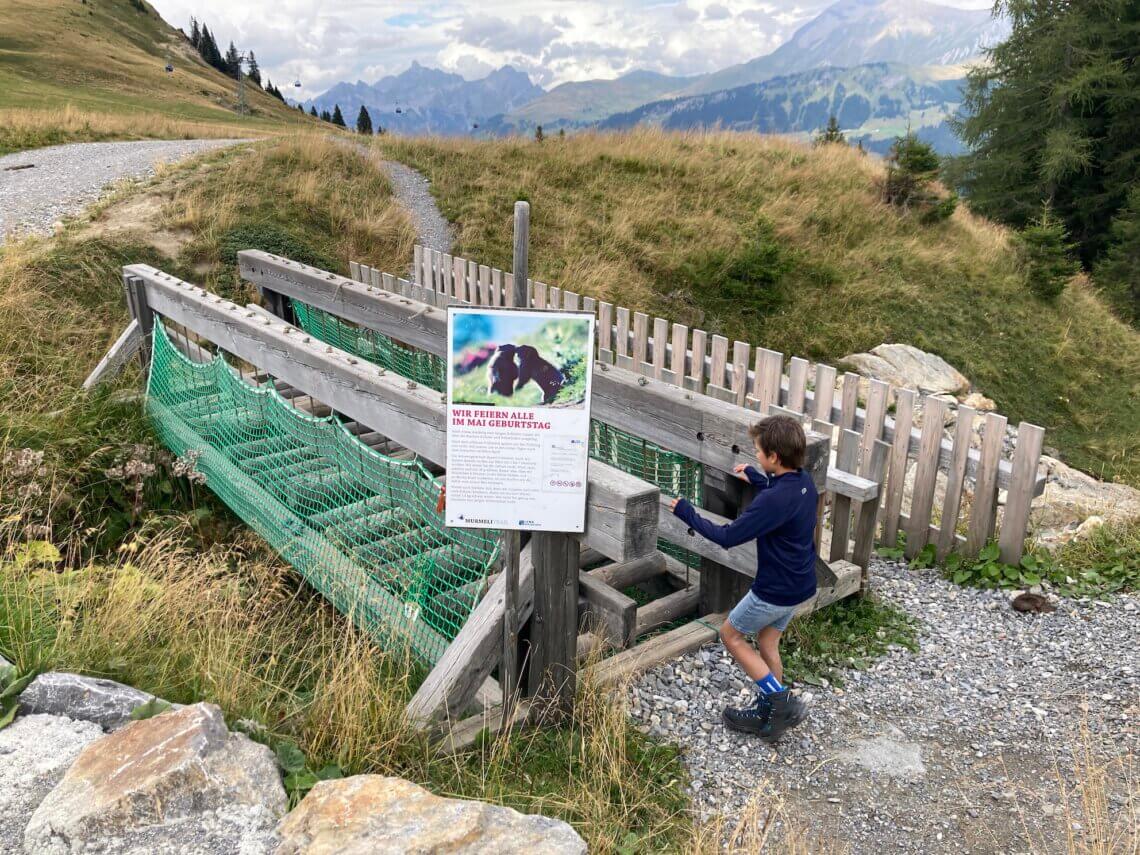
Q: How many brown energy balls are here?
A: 0